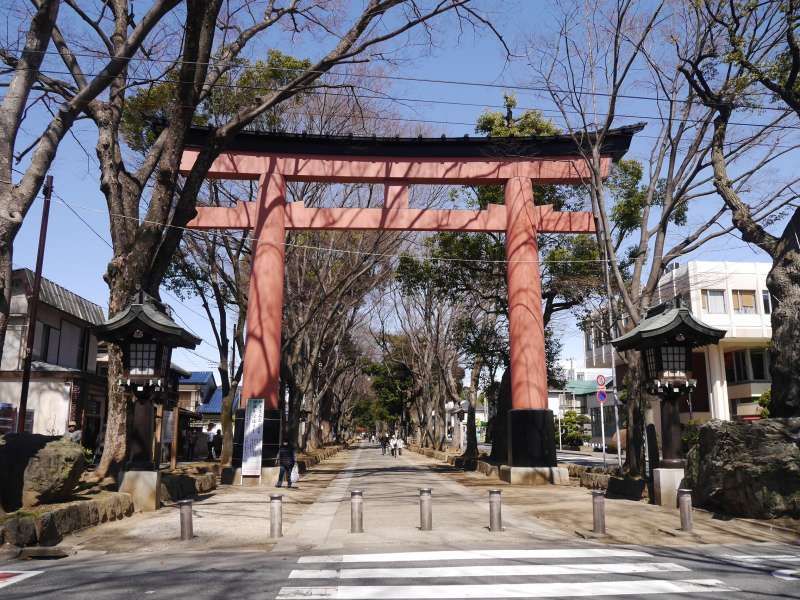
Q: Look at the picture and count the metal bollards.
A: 7